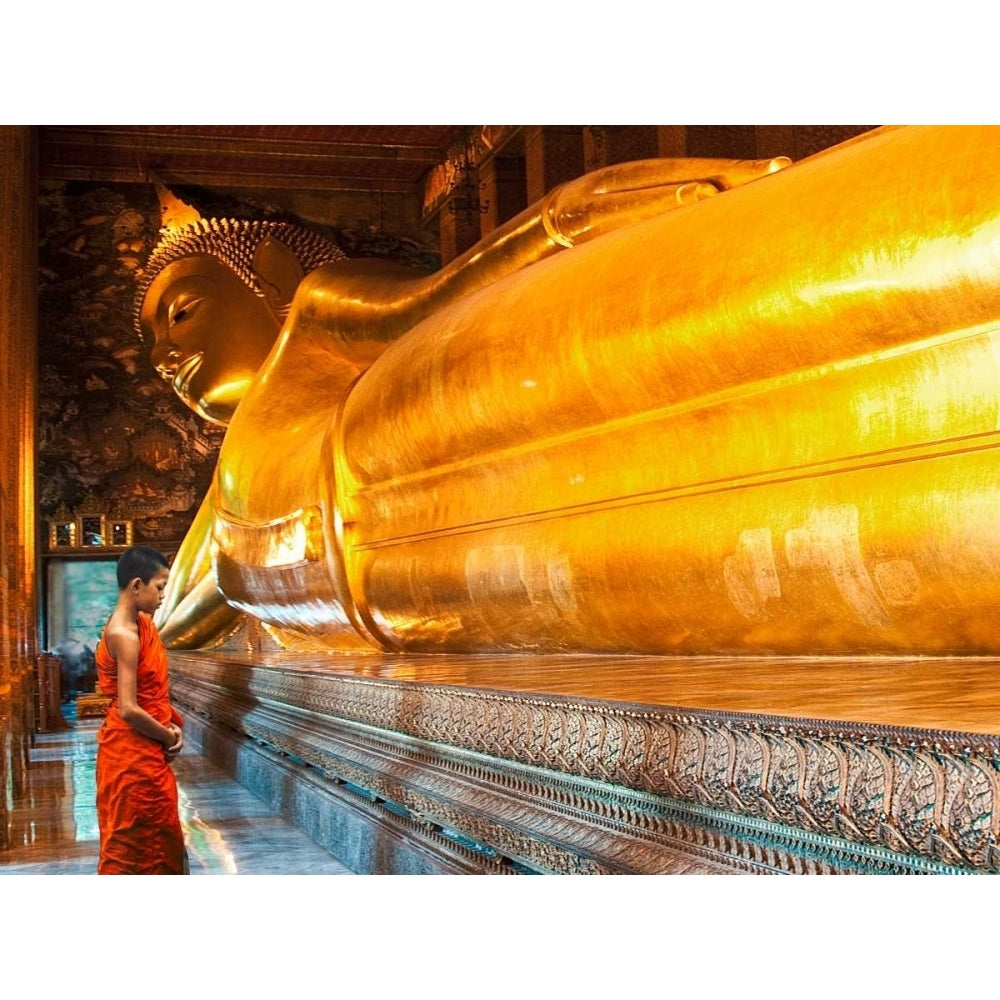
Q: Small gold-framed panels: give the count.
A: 3